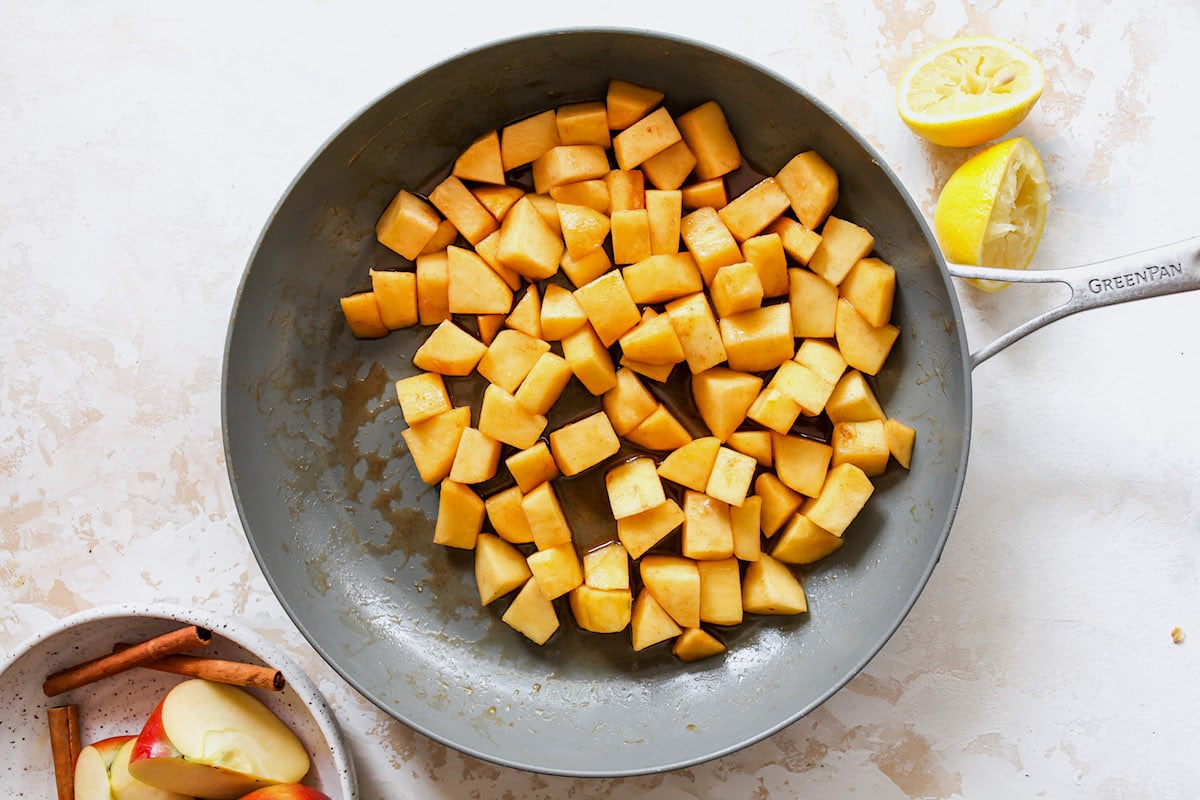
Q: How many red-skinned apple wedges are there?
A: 3